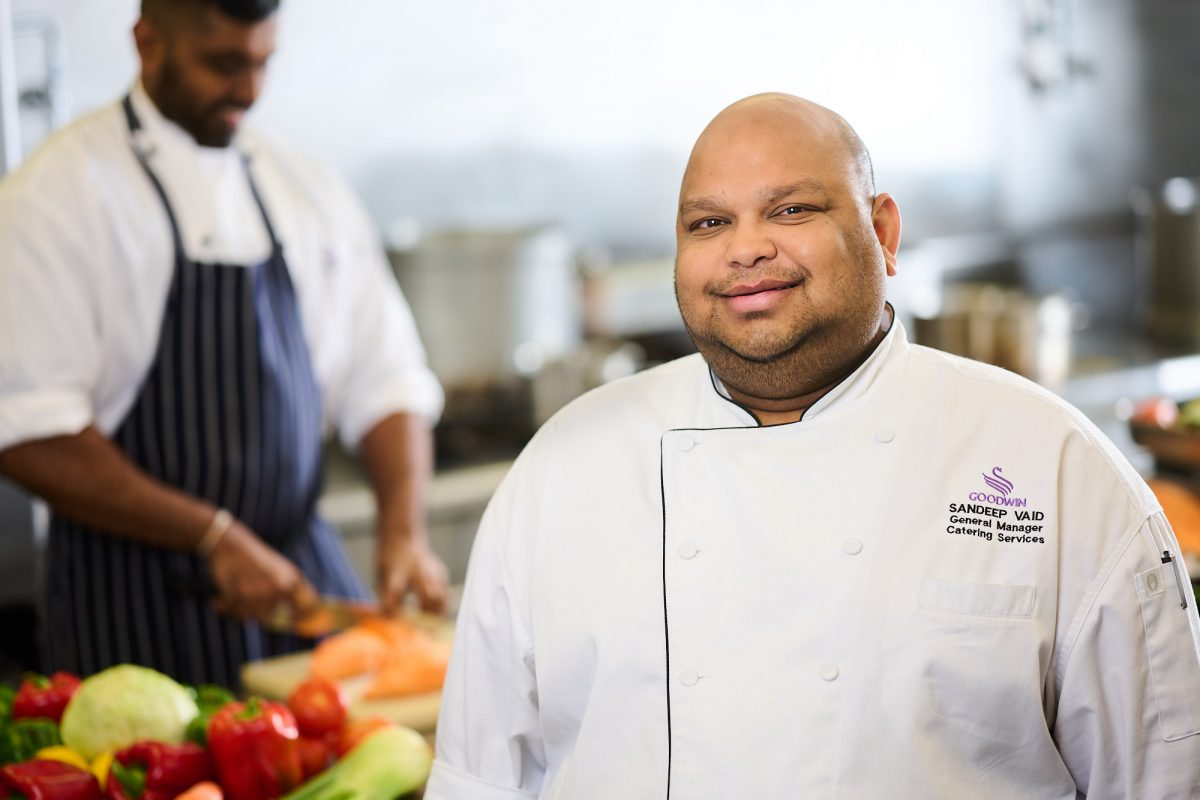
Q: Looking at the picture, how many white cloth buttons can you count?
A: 6